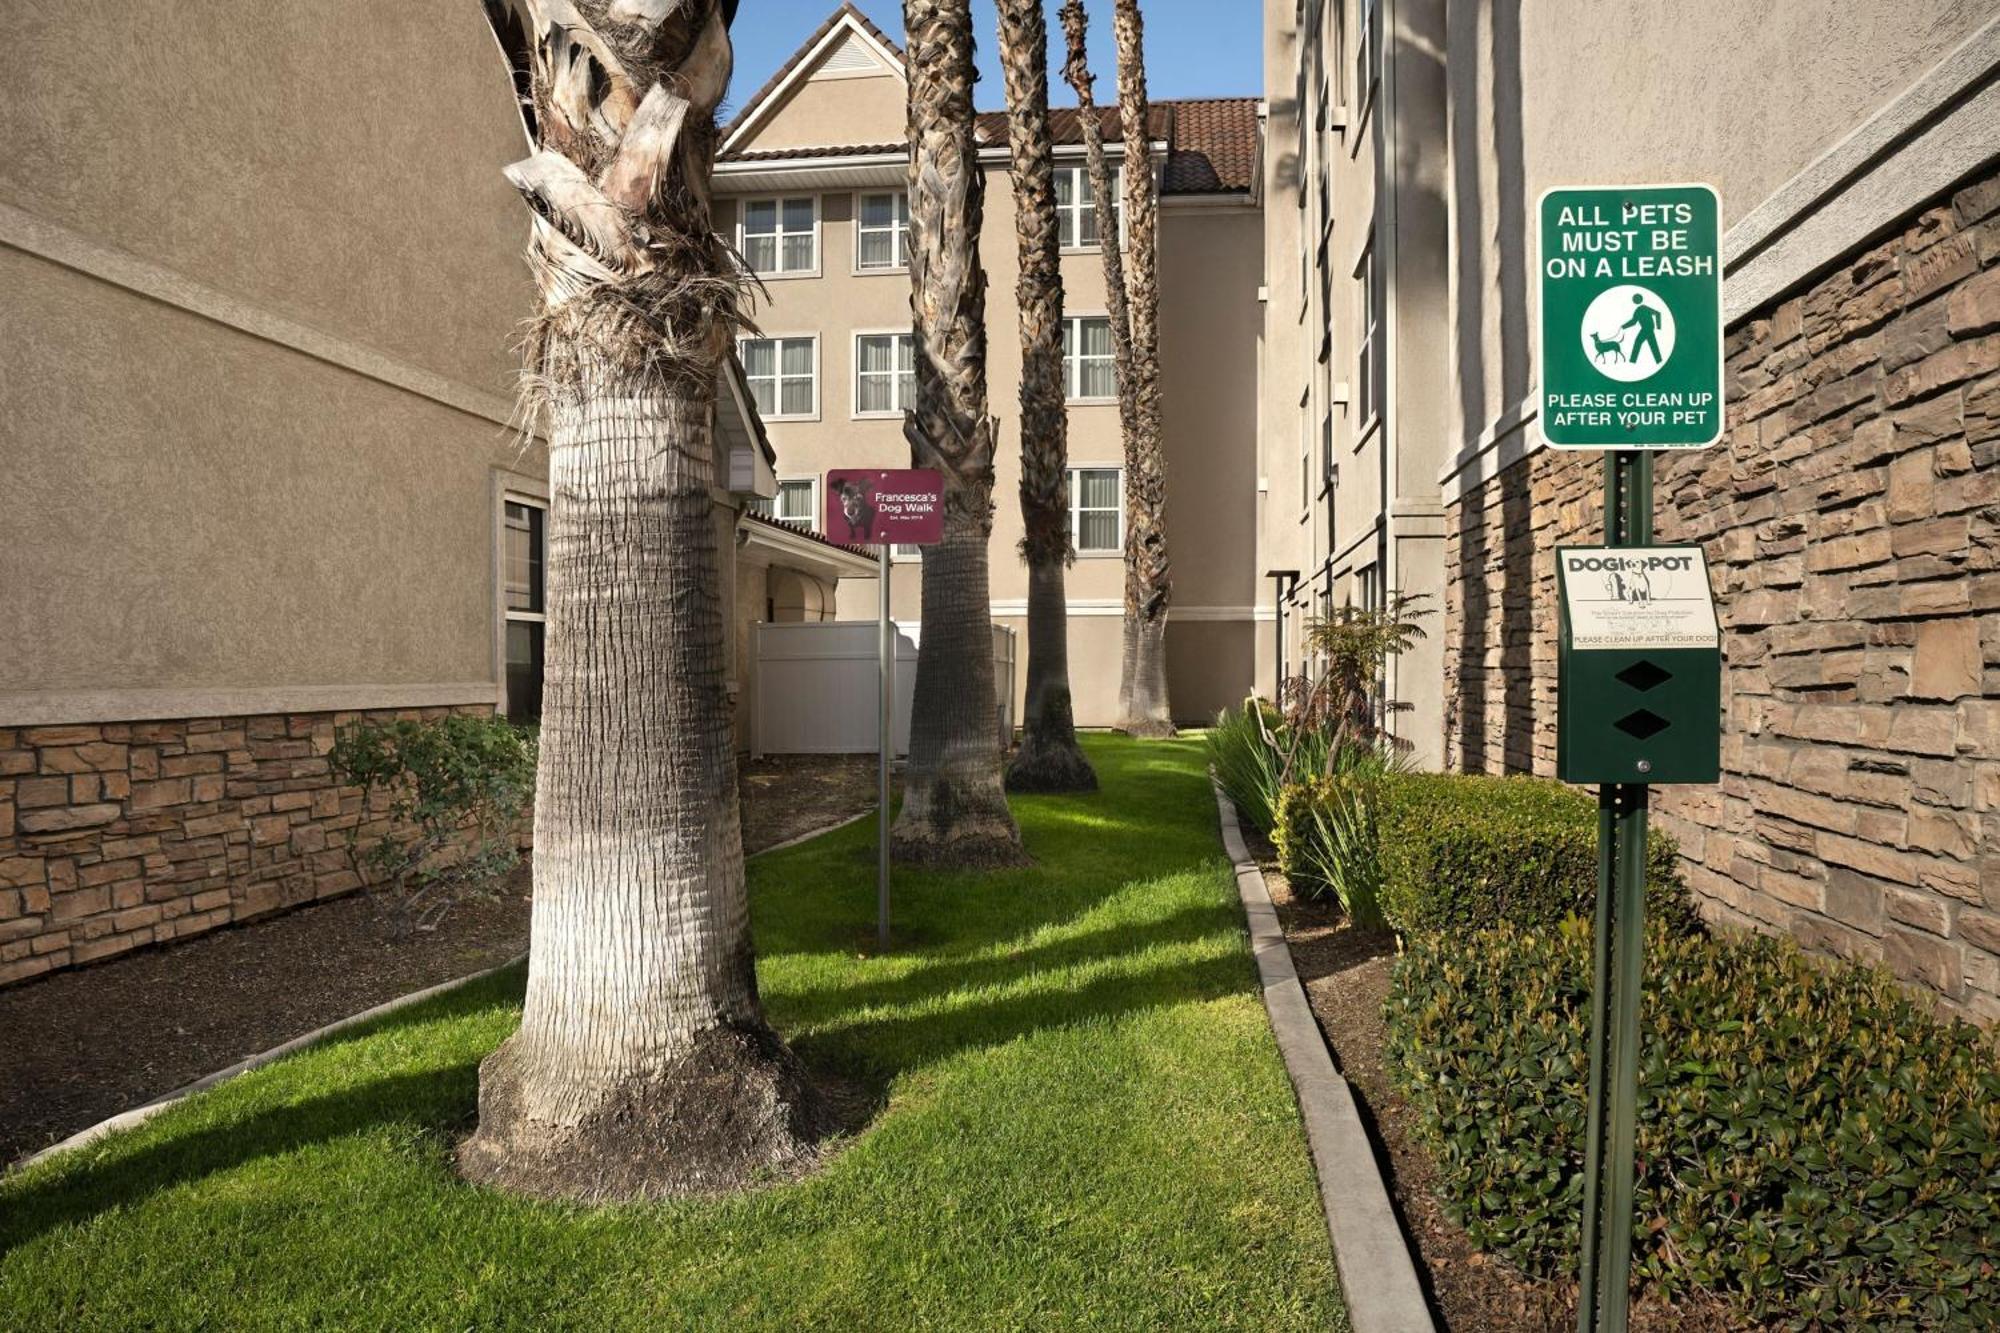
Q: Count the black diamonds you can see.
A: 2